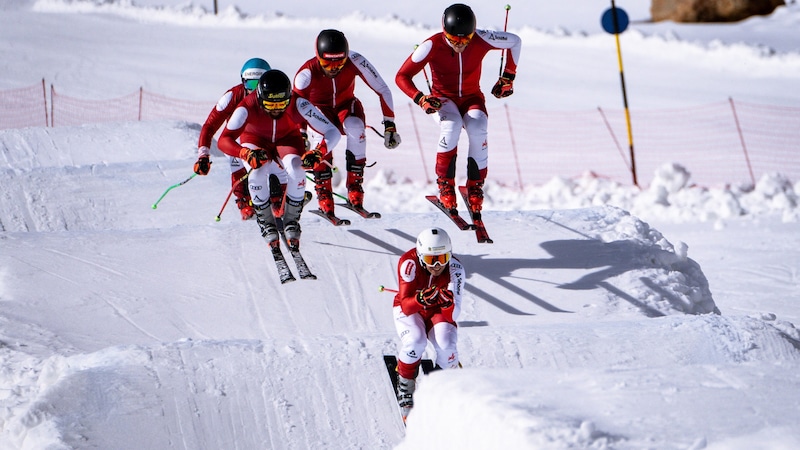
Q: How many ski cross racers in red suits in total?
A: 5